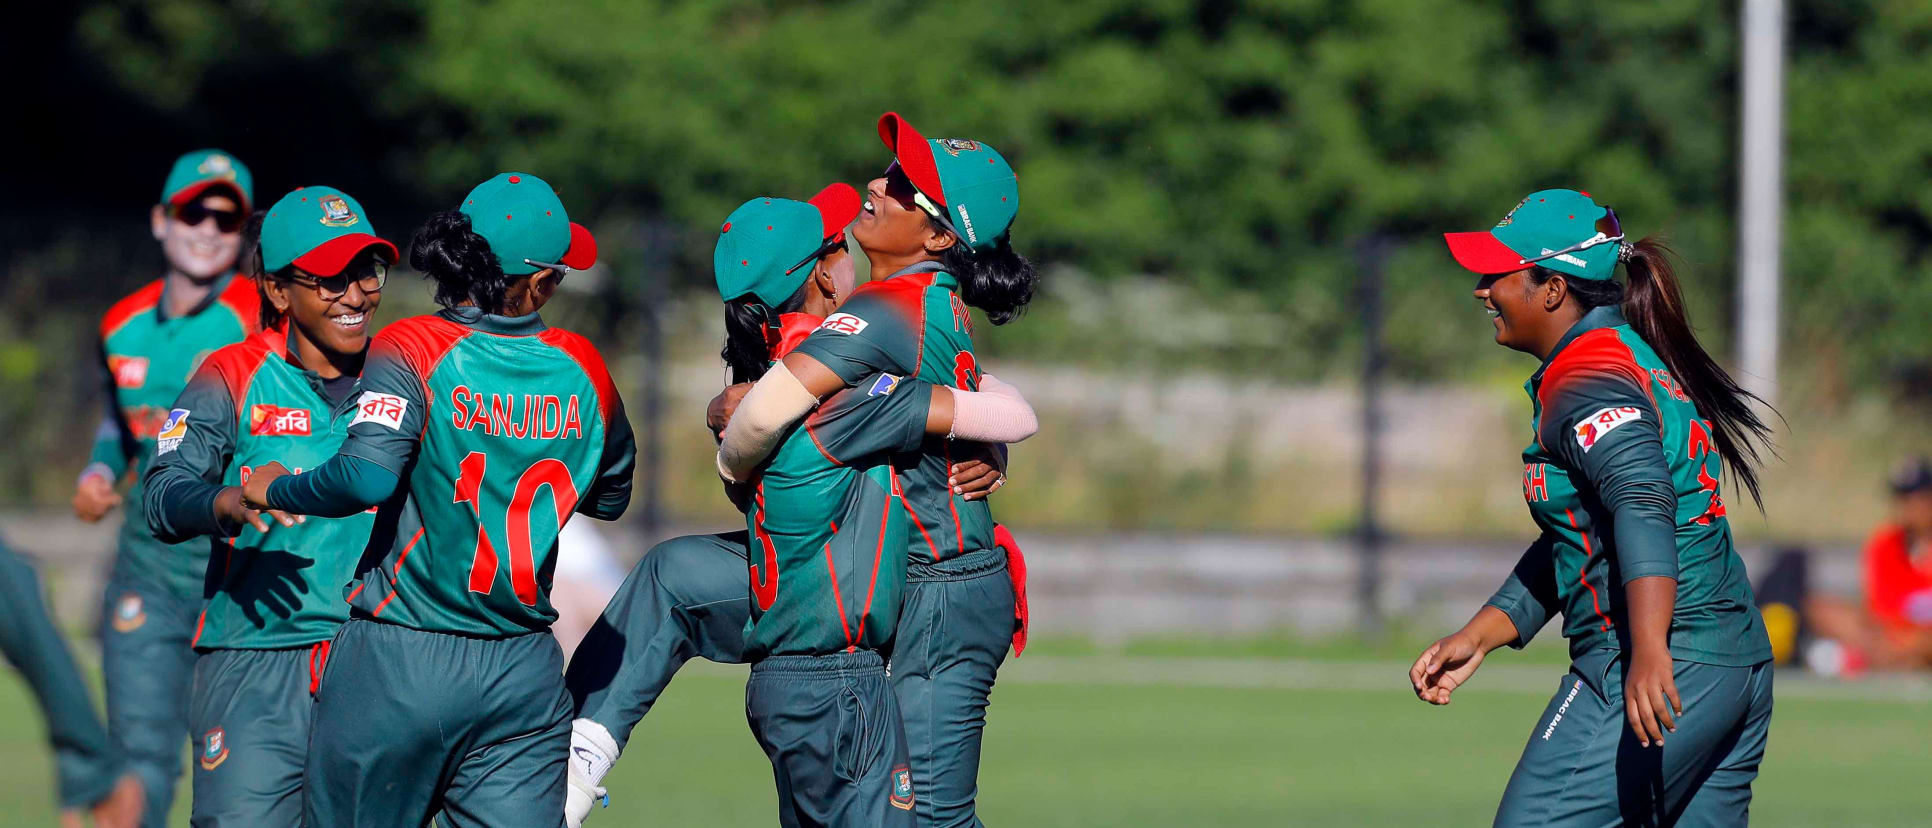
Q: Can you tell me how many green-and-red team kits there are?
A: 6